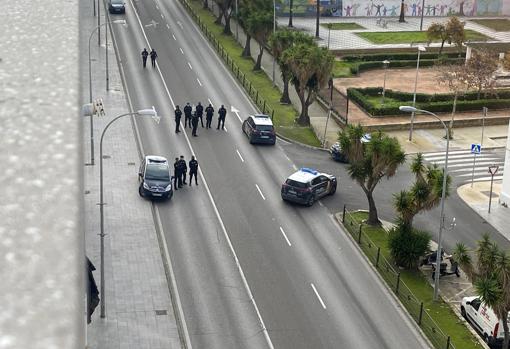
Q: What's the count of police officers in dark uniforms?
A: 11